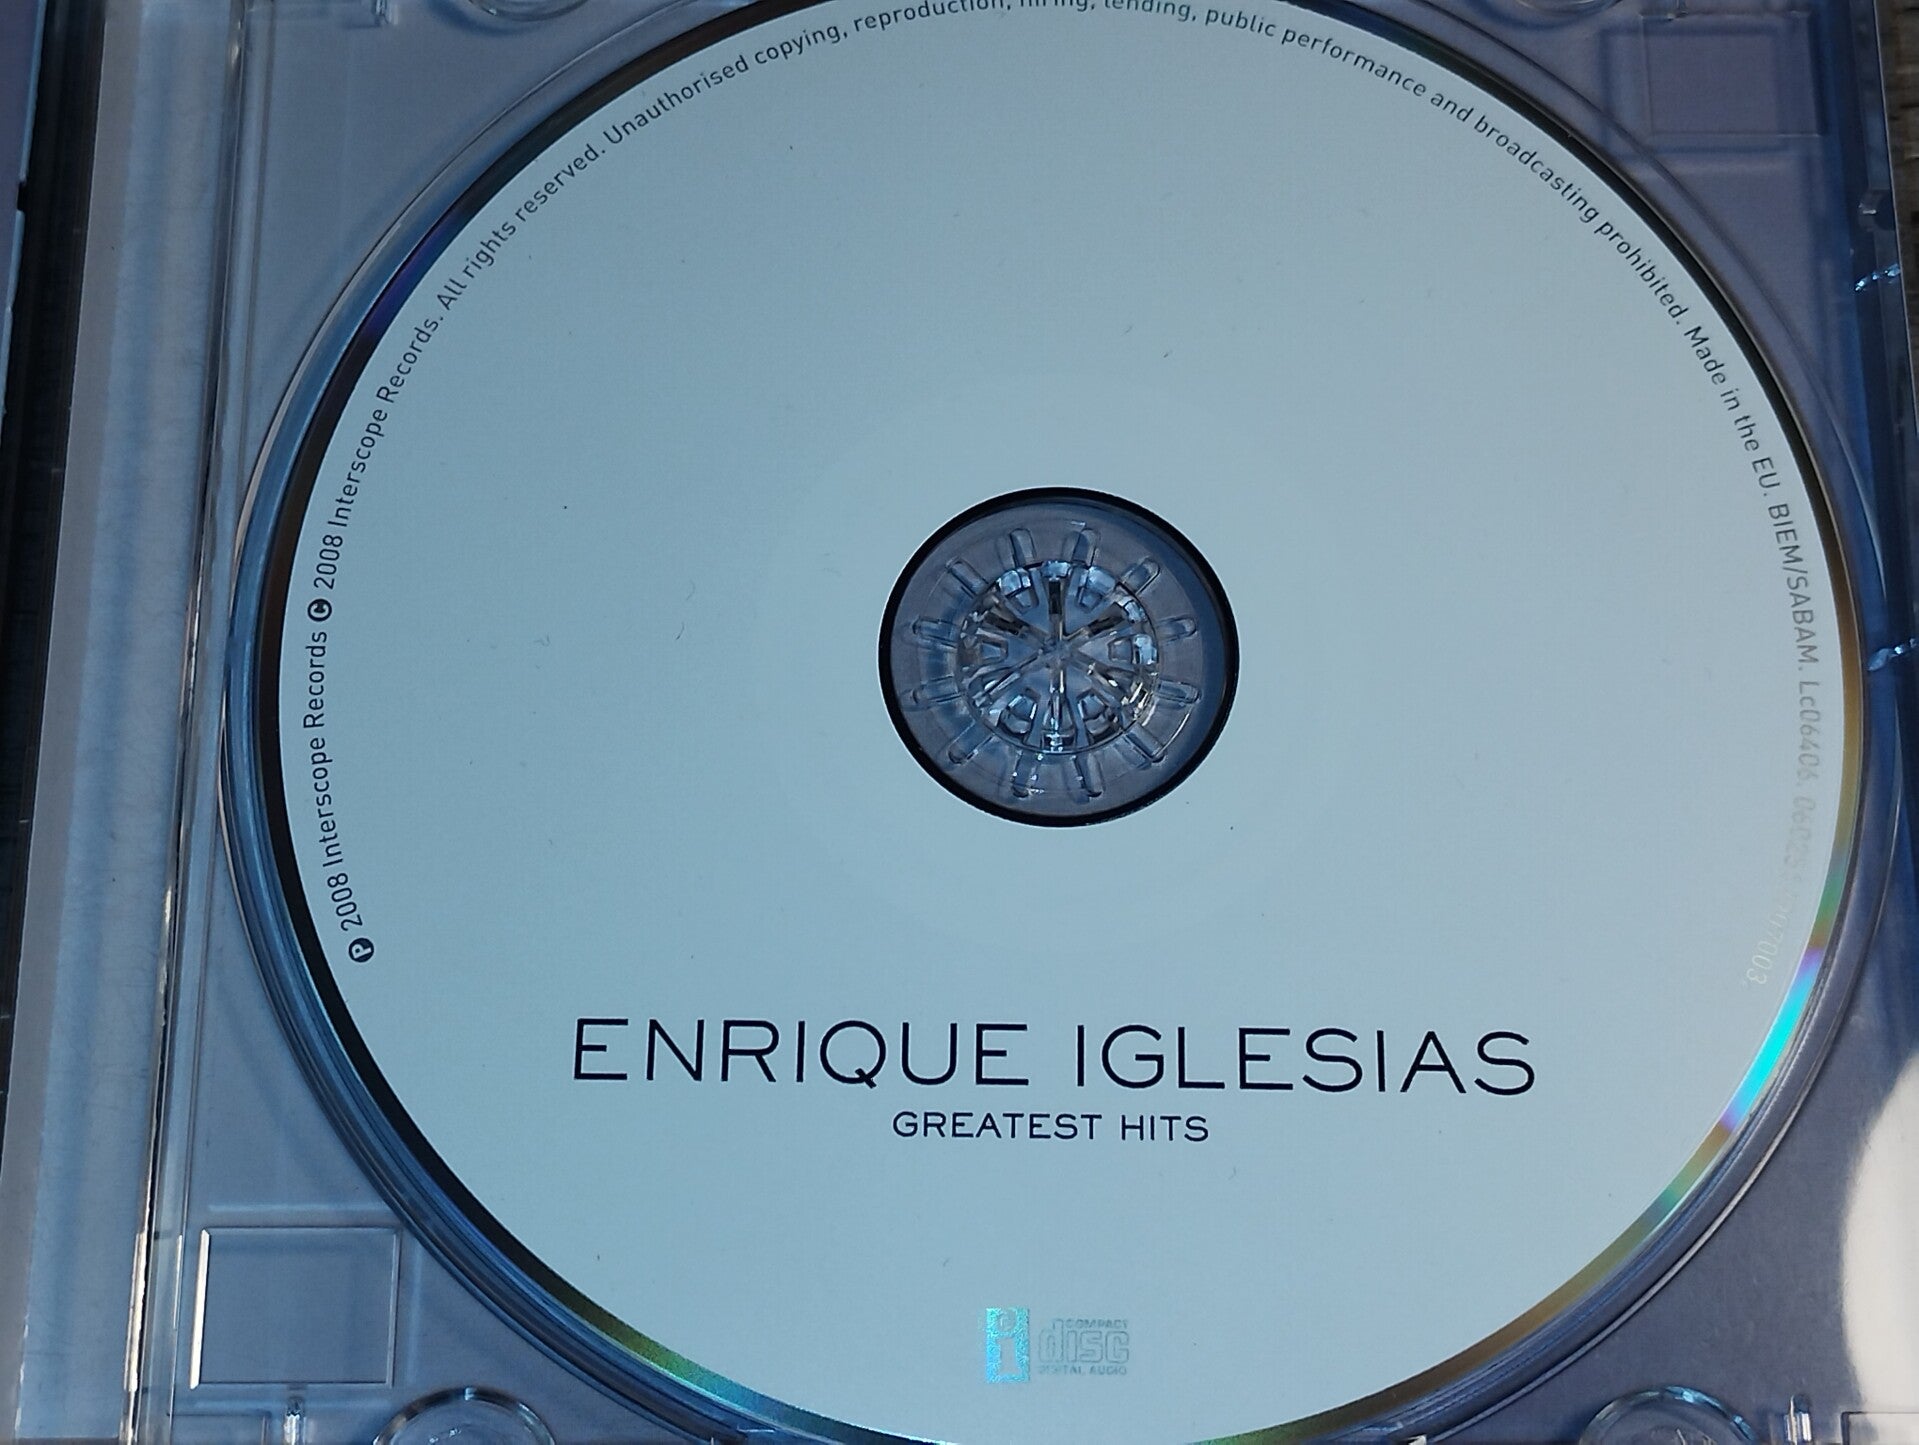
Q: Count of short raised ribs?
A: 12